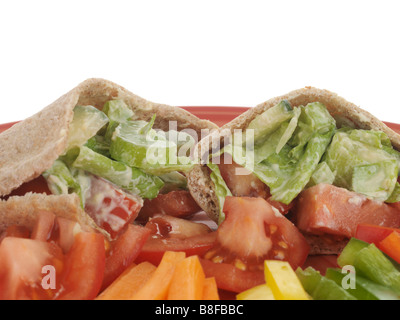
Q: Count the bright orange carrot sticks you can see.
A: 4